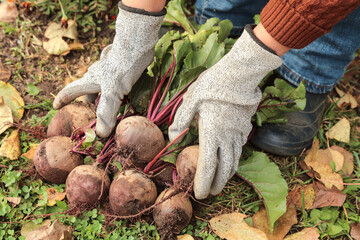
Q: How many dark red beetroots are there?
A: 7